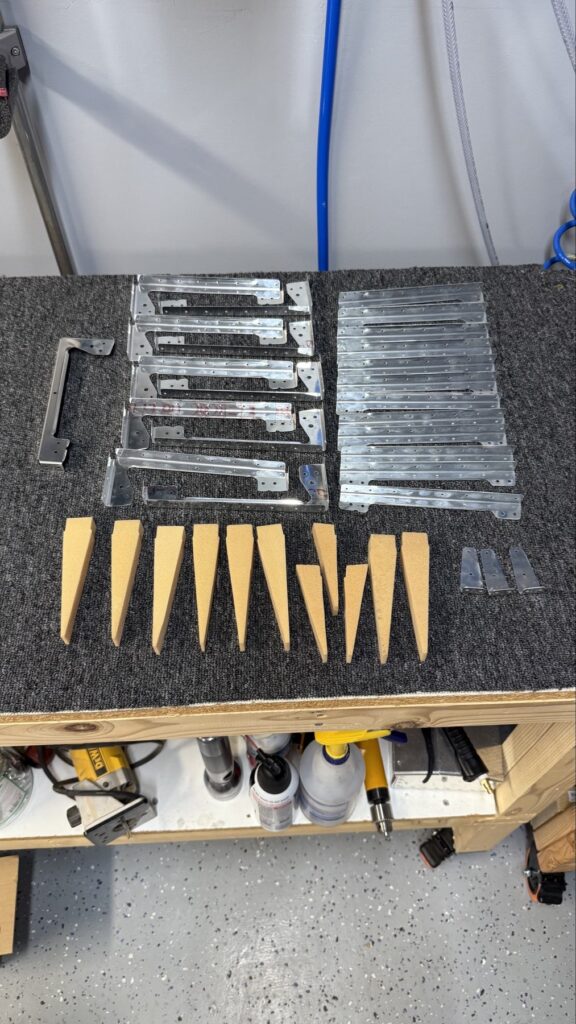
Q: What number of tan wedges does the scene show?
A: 11